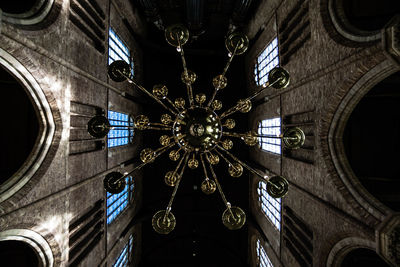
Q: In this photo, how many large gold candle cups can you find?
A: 10